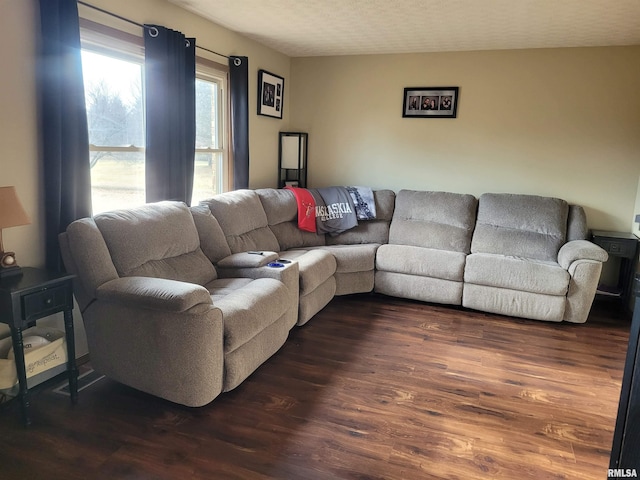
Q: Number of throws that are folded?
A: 3